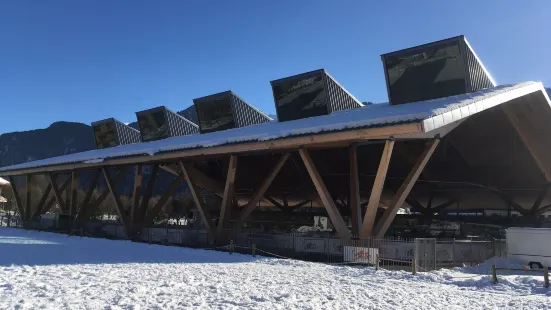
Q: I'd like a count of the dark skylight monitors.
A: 5